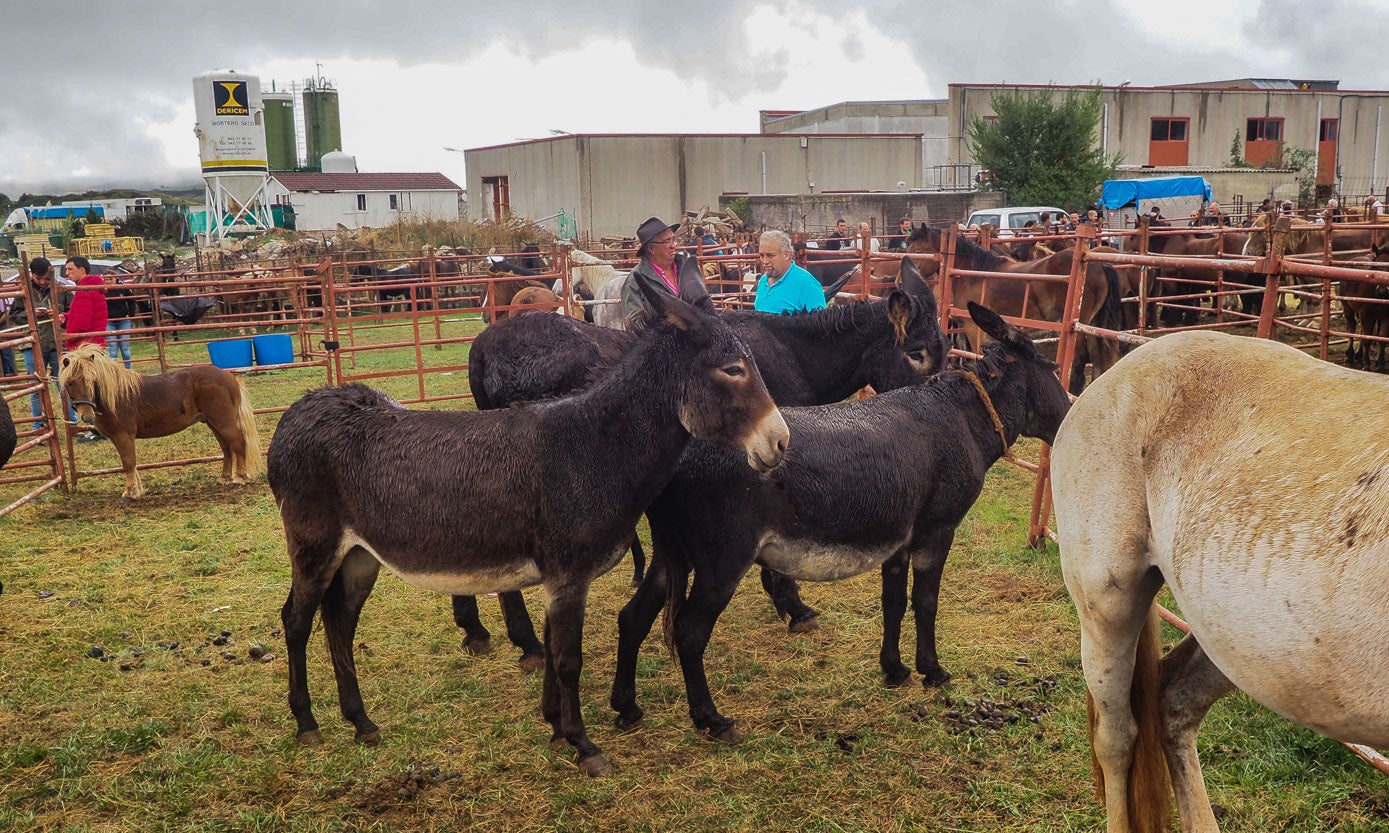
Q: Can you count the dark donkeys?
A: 3